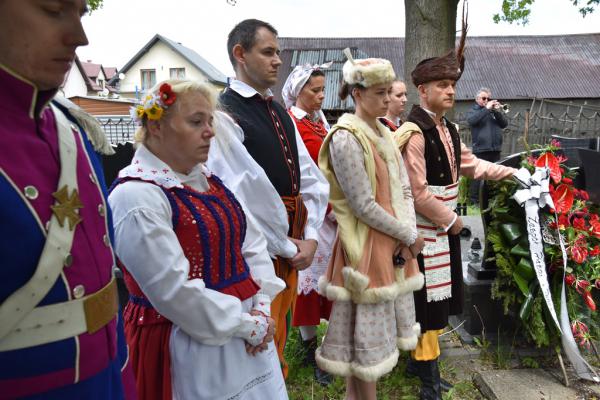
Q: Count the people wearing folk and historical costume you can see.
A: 7